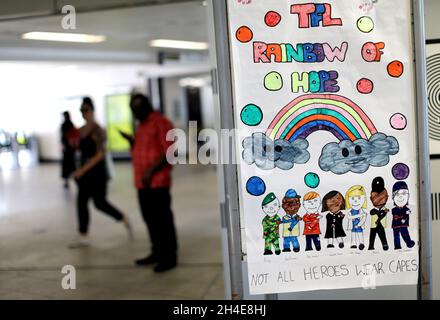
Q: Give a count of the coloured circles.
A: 11